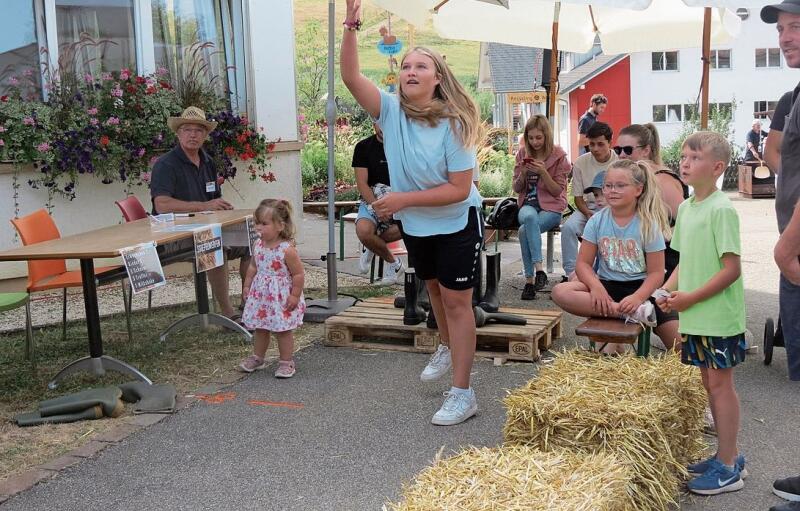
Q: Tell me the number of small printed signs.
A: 3